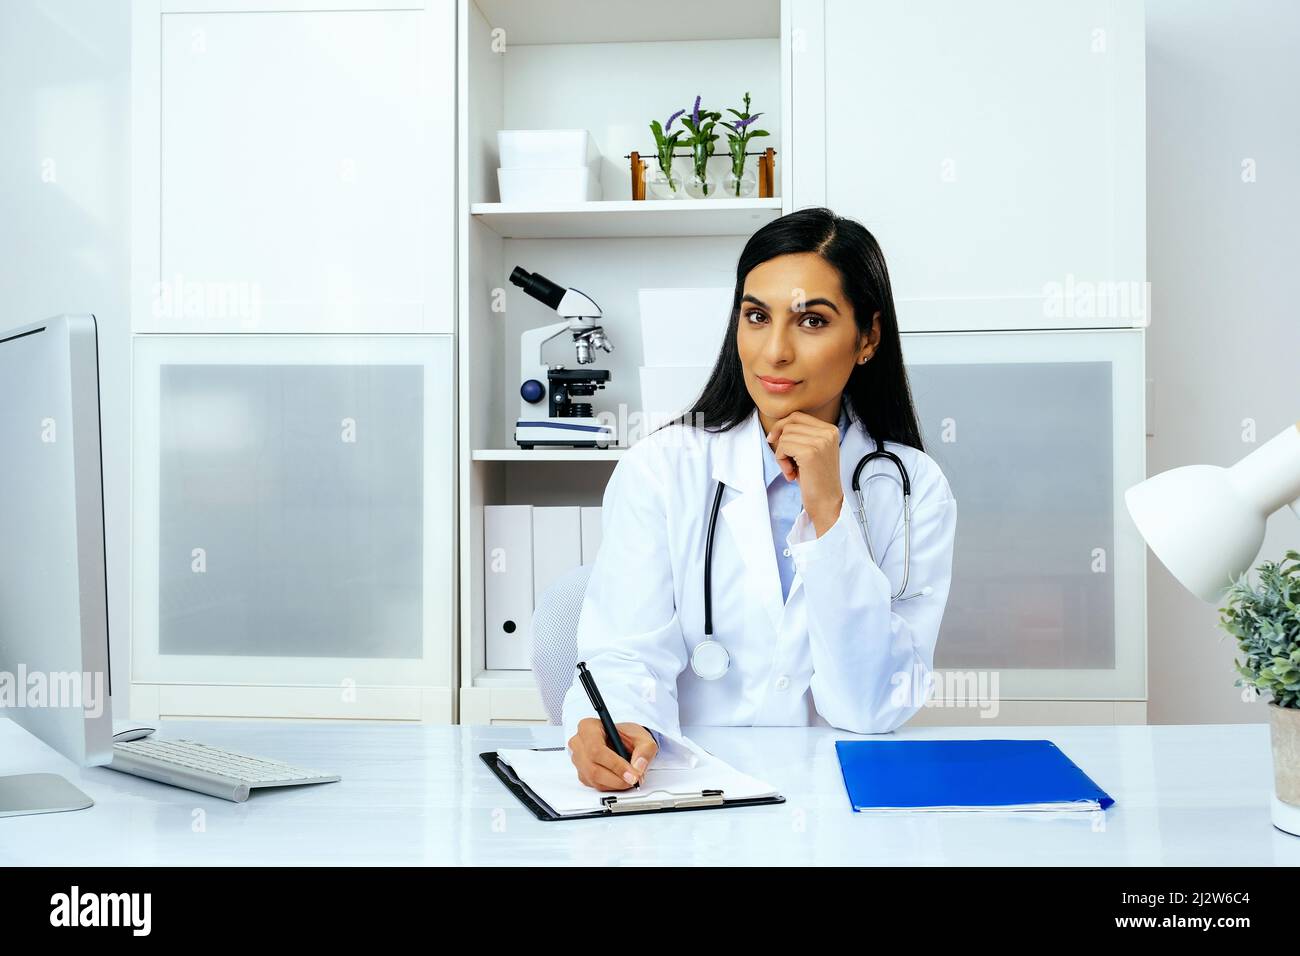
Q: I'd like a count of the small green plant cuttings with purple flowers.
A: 3